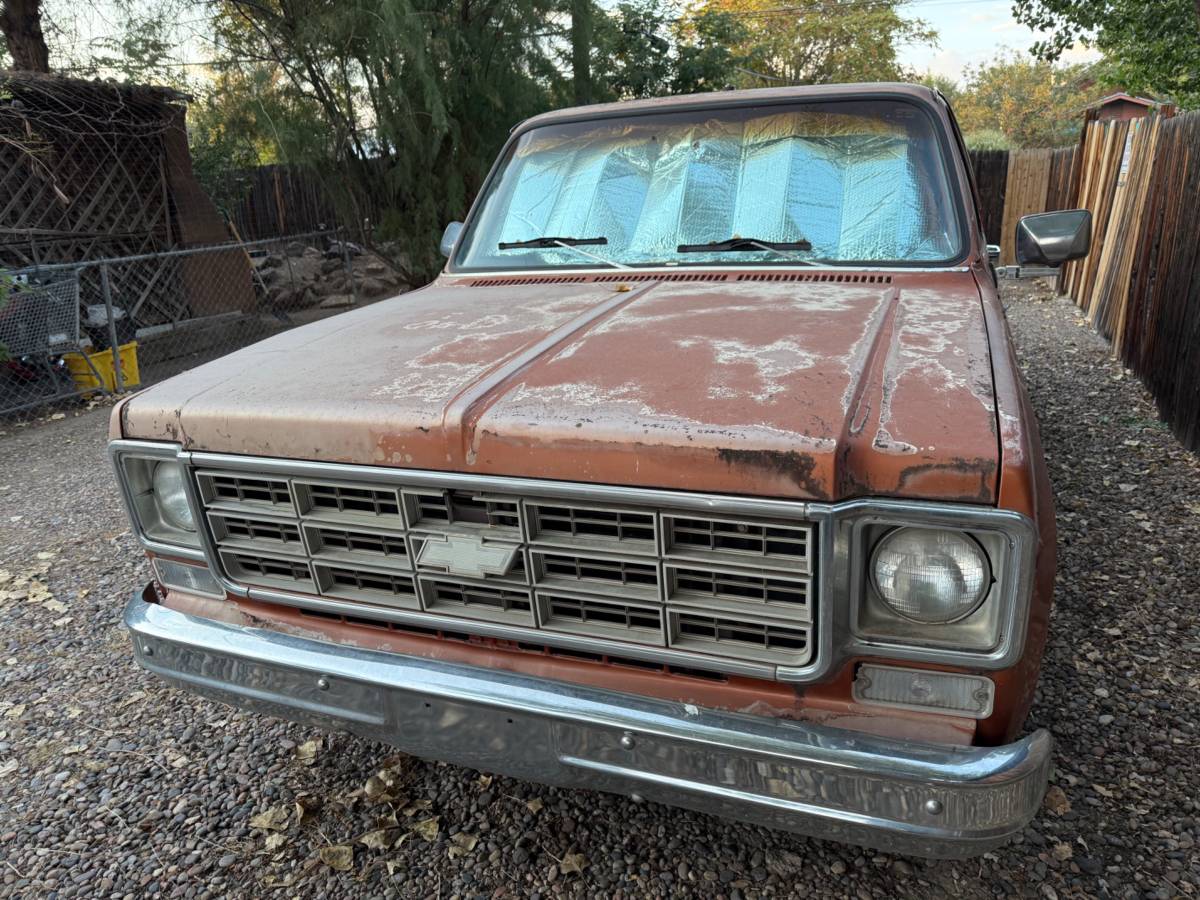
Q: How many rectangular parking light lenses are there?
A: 2